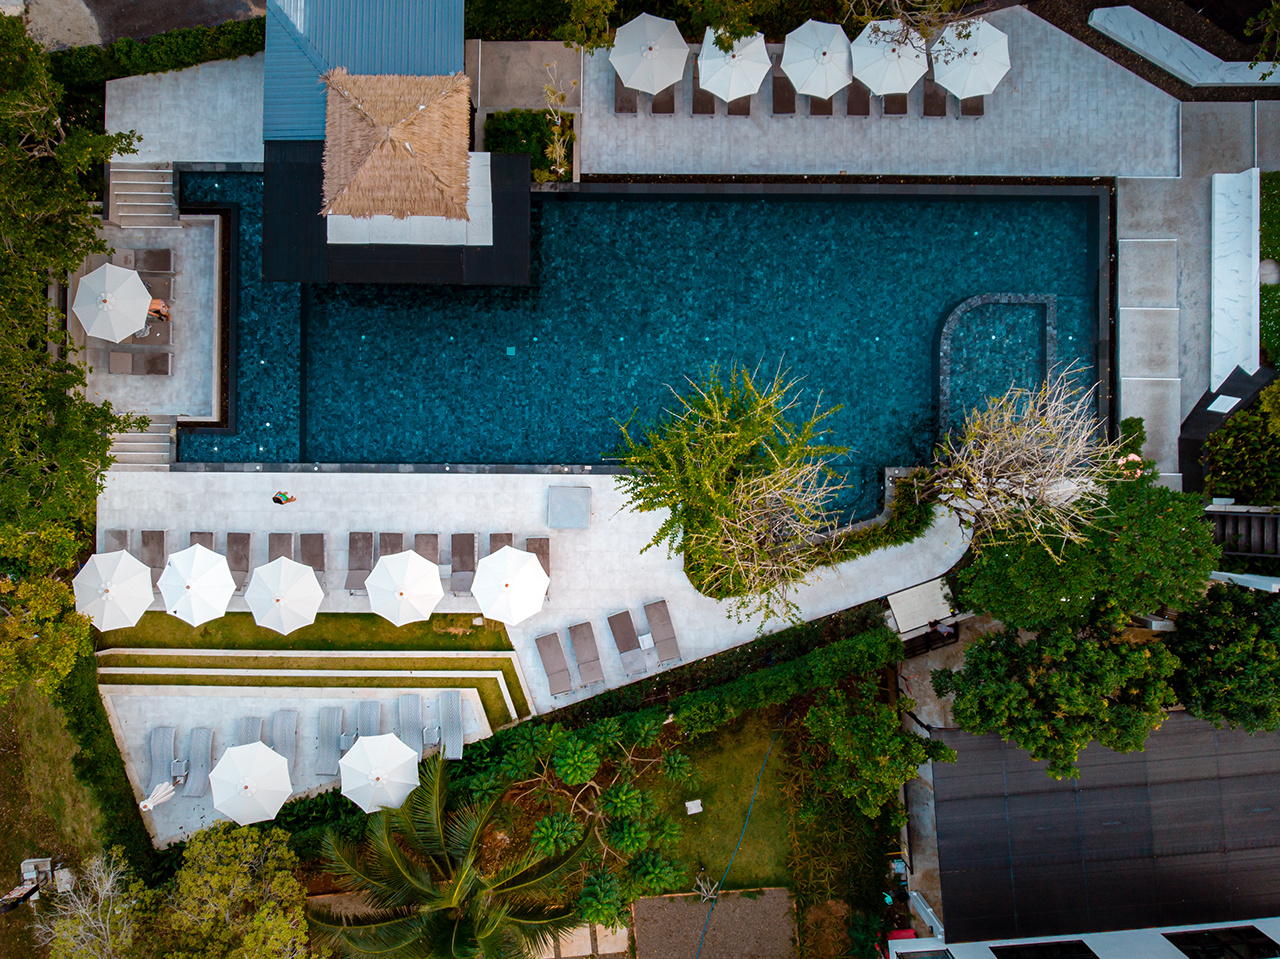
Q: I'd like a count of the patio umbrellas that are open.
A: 13